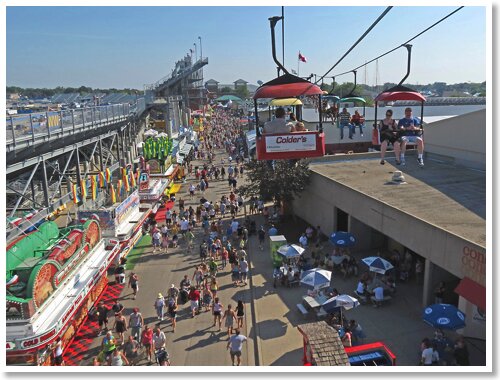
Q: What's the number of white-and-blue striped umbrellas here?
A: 4